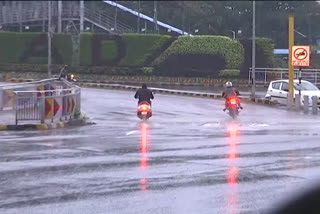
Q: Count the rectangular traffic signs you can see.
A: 1